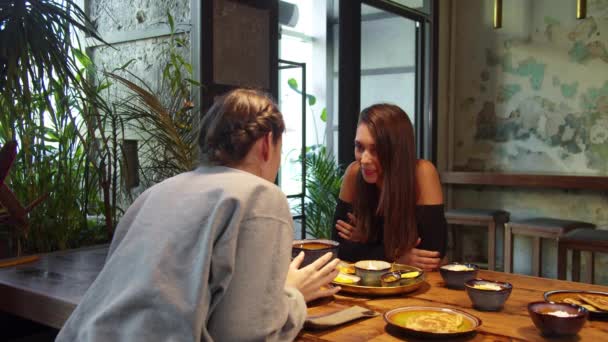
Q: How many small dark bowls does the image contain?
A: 3